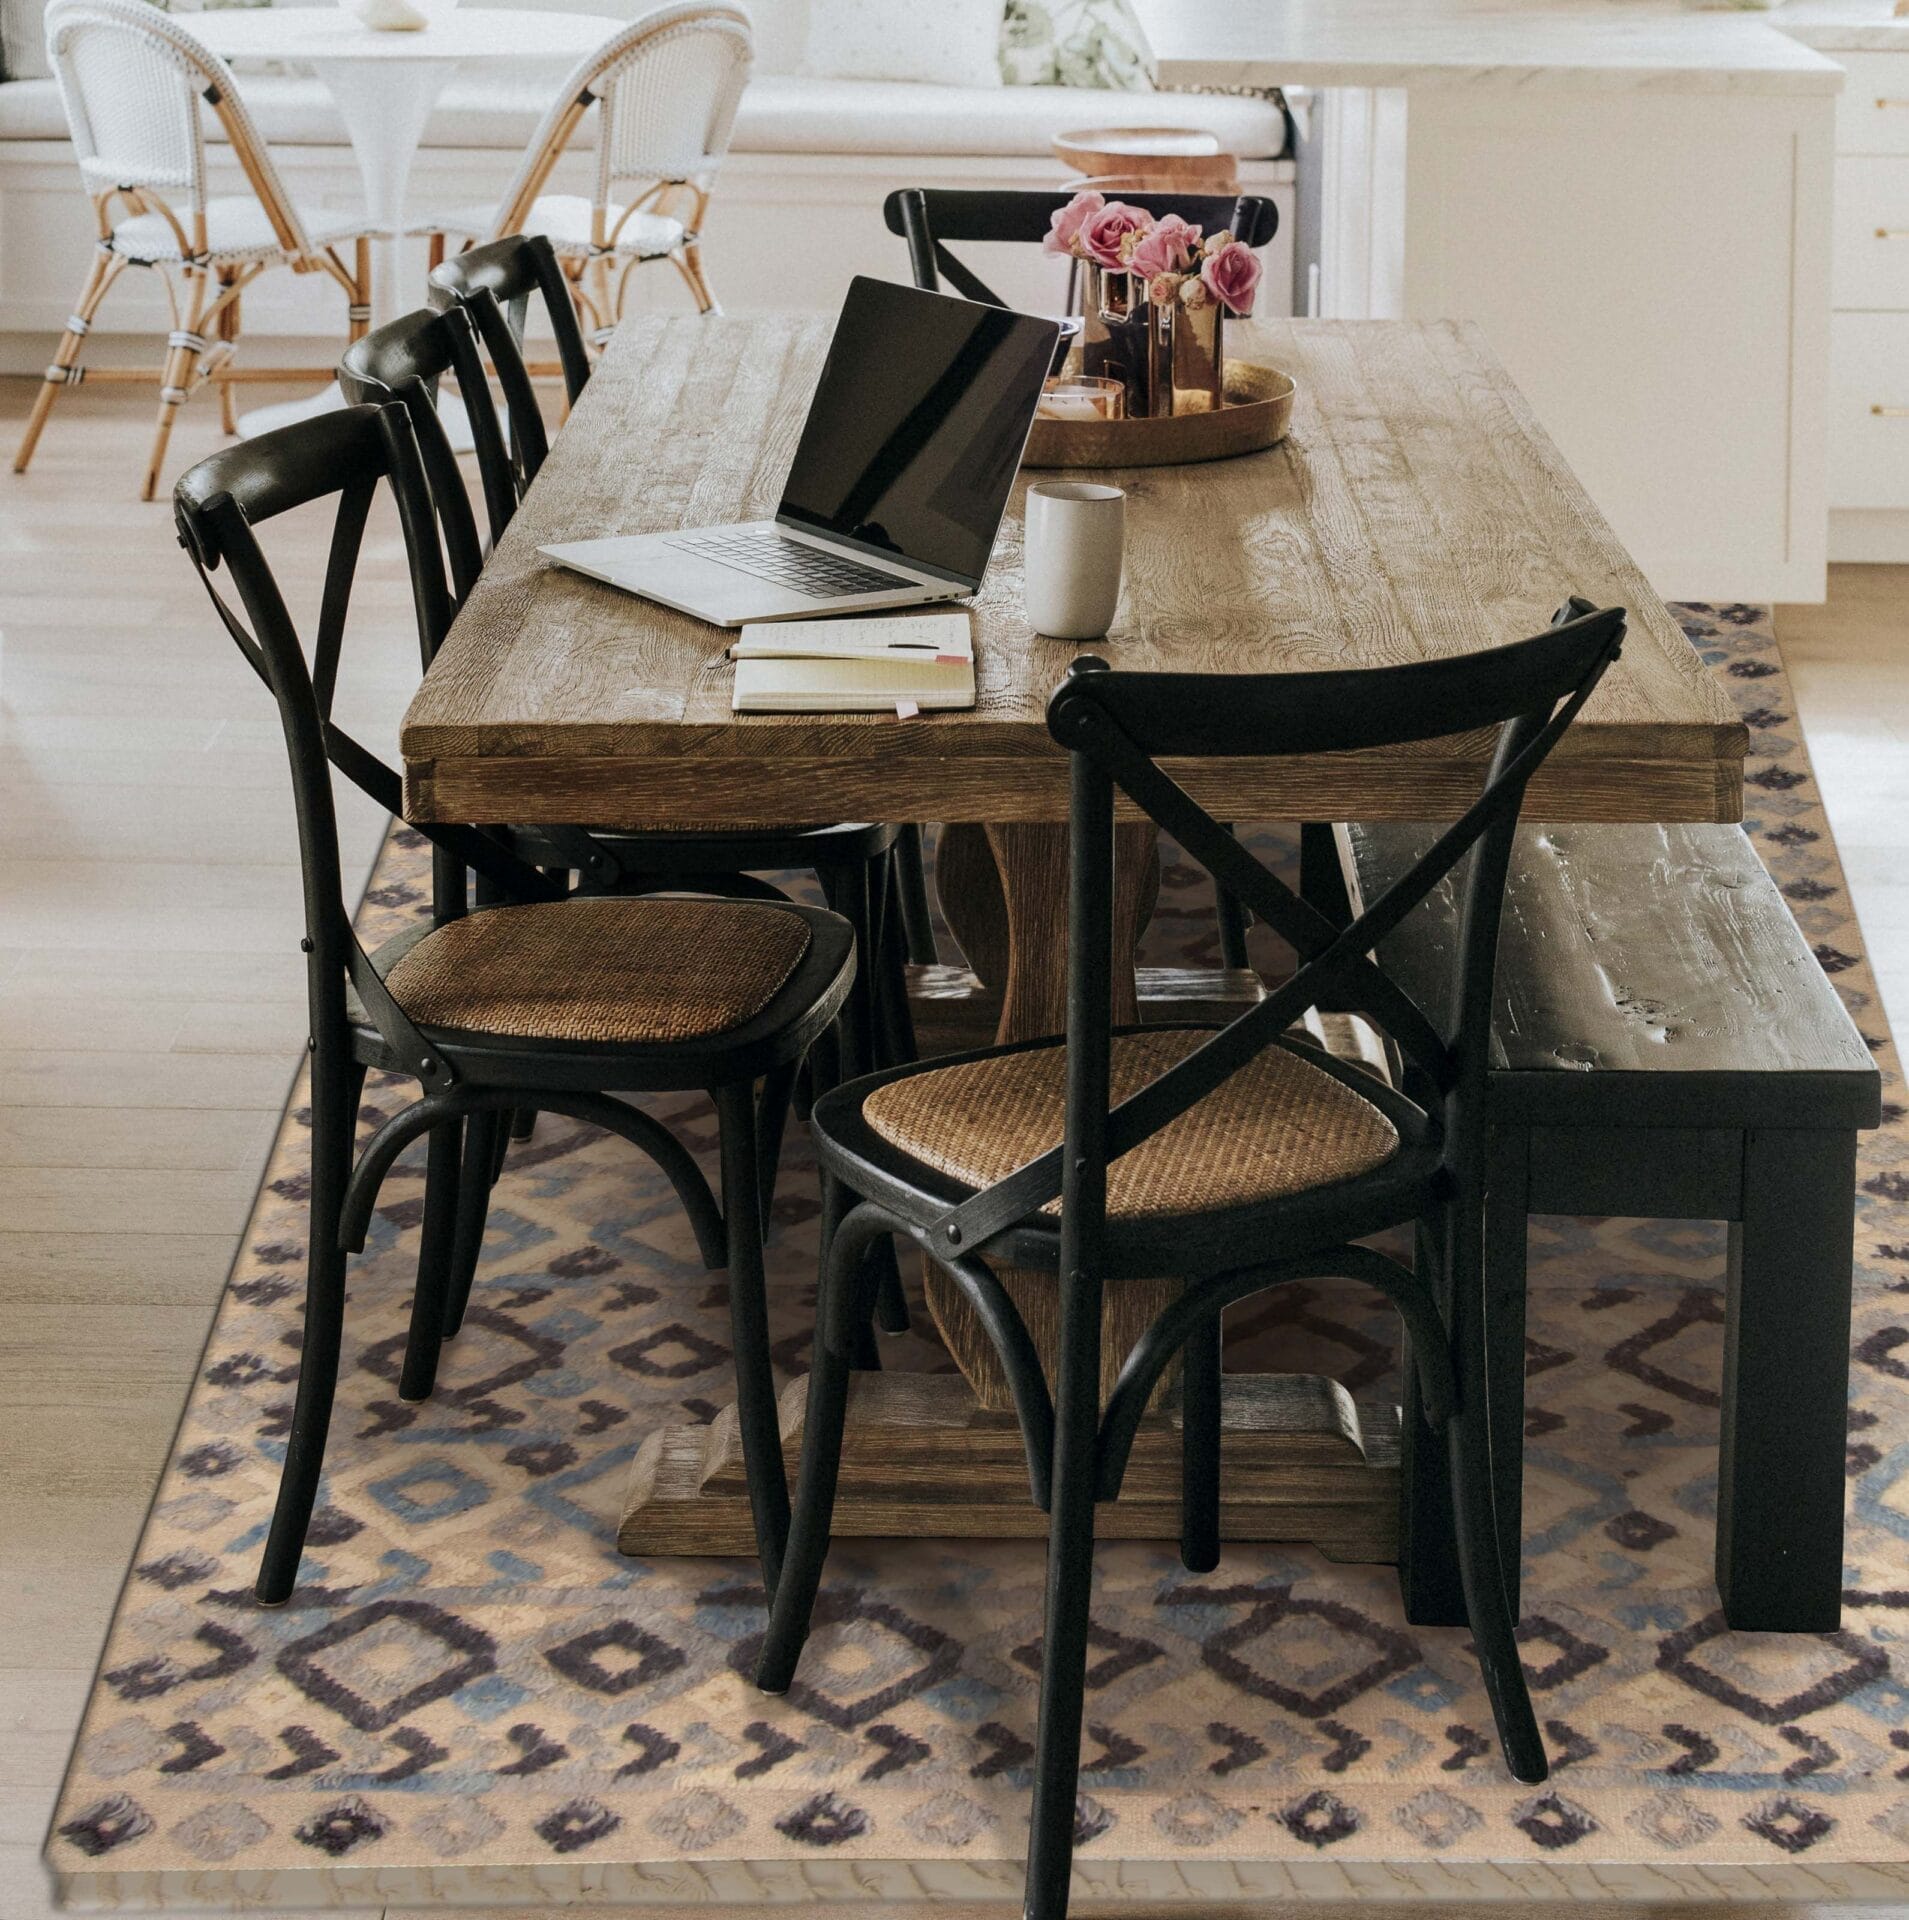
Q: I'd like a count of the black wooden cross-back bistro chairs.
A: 5